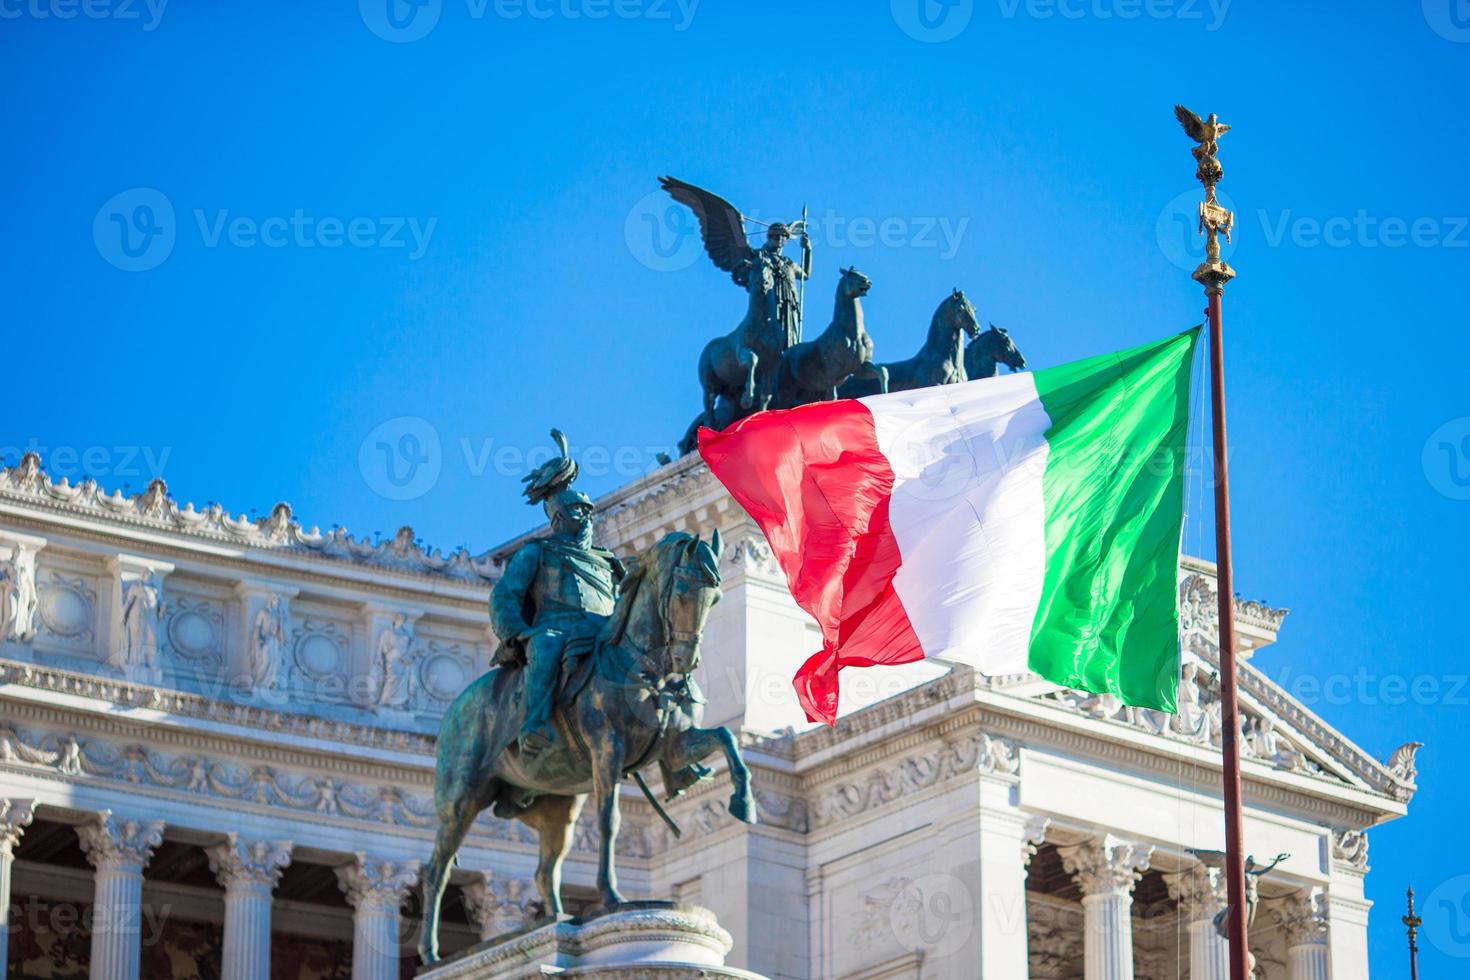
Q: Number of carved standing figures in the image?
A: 4